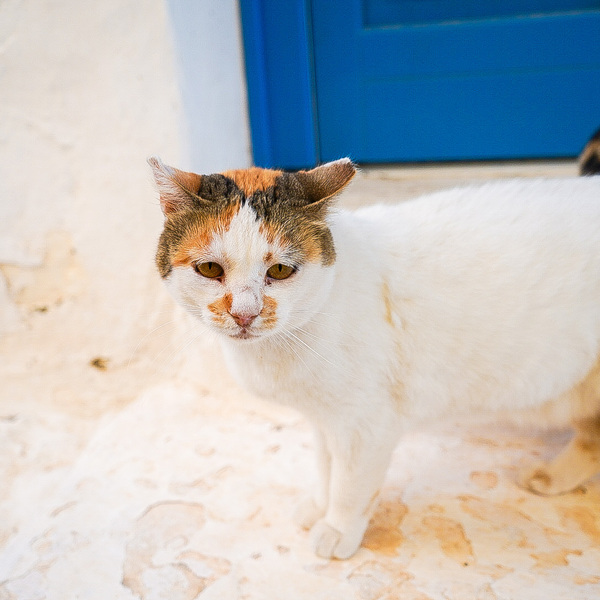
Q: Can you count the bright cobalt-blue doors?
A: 1